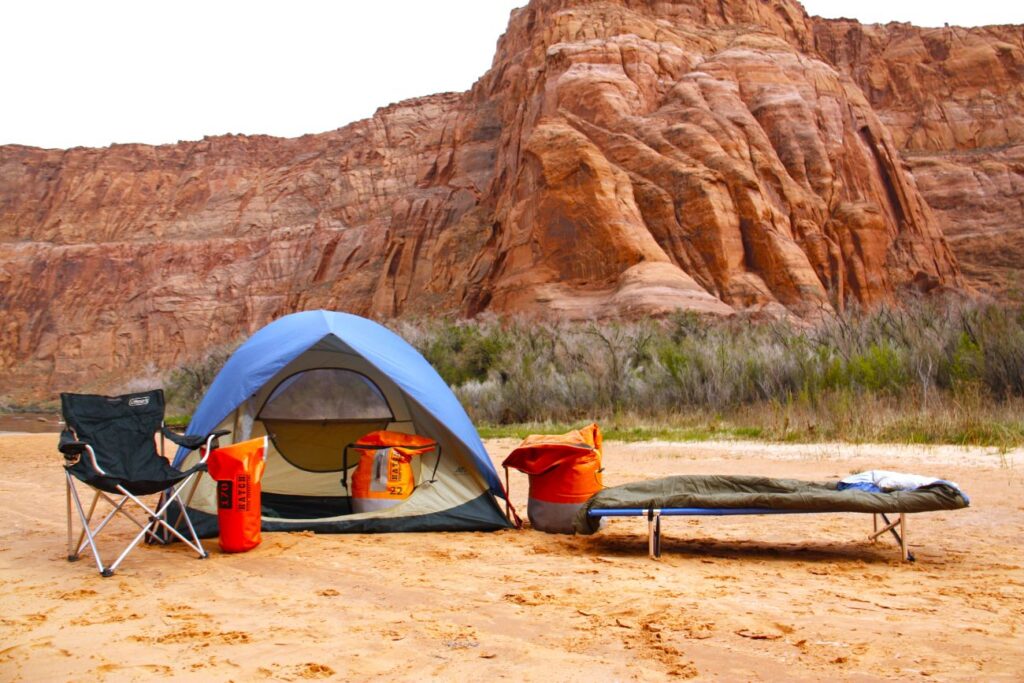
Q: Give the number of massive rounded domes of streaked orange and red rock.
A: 1